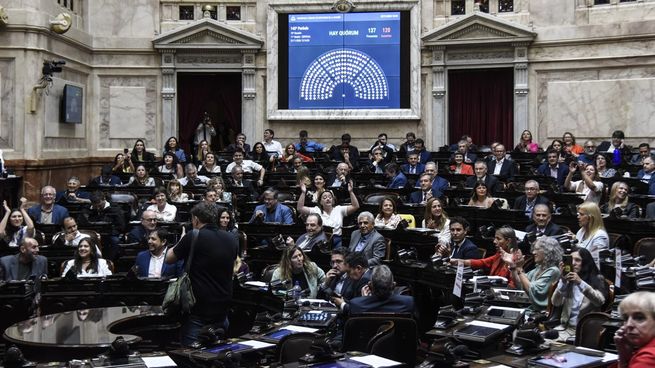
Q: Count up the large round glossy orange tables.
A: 0